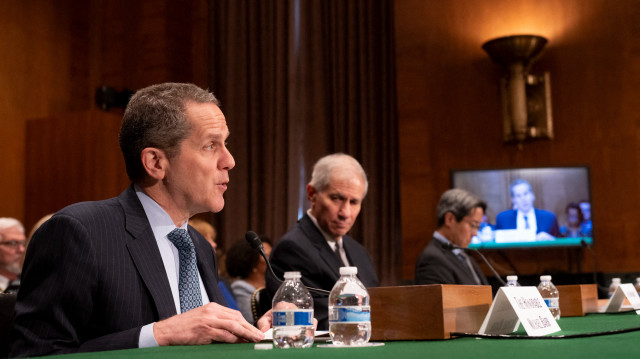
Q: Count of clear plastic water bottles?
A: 6